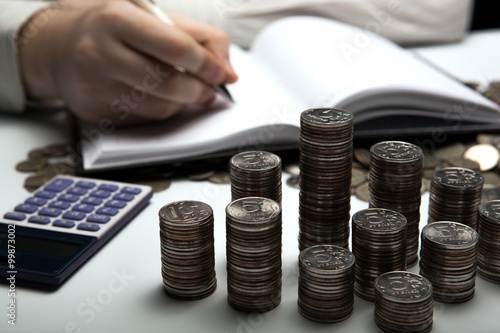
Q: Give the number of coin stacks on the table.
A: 11